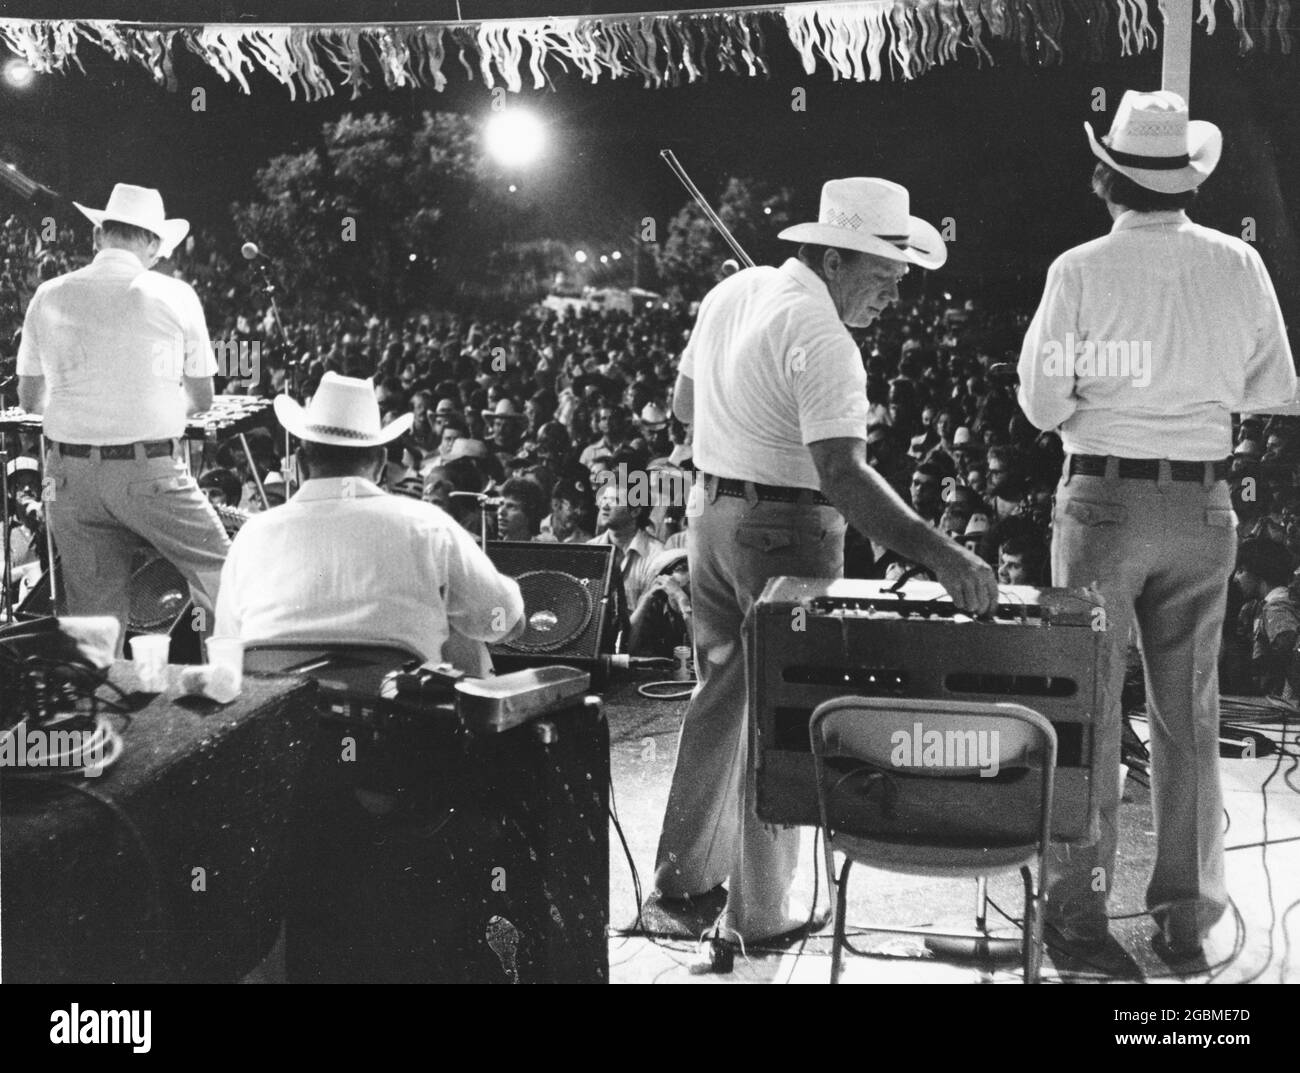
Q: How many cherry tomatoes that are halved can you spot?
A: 0